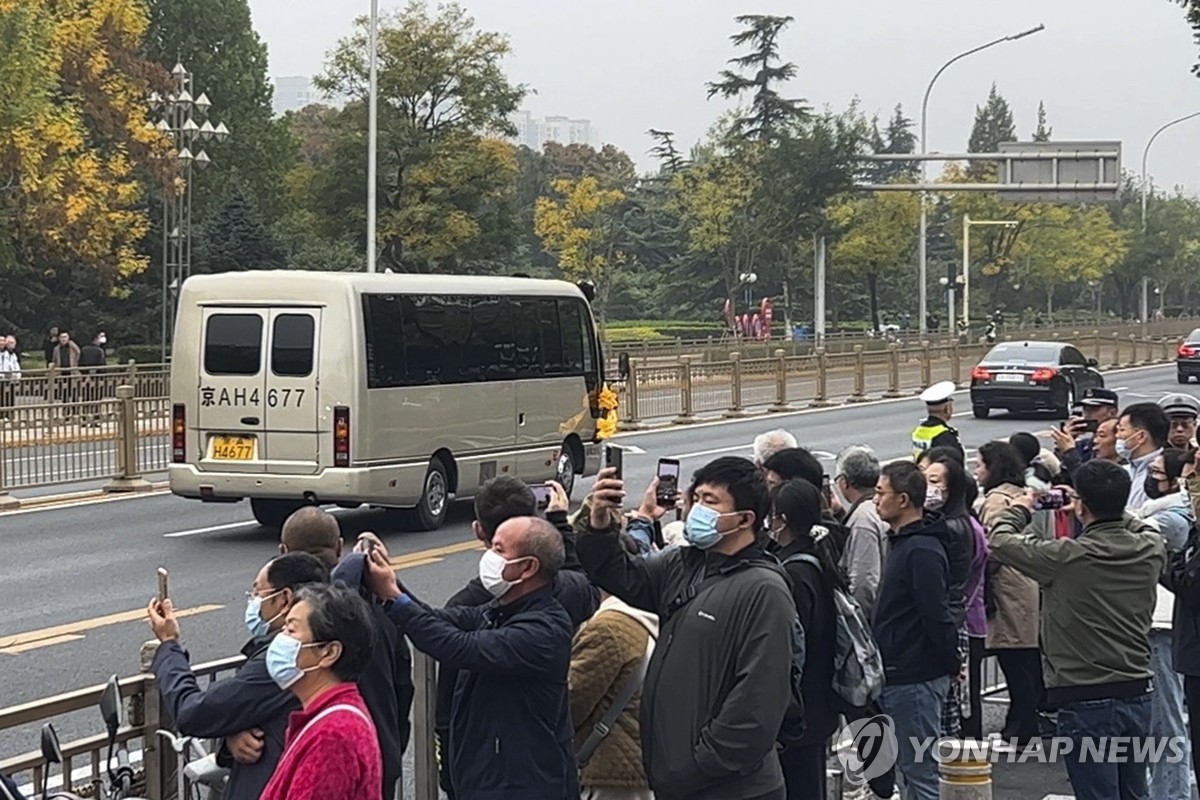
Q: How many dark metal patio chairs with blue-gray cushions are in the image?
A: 0